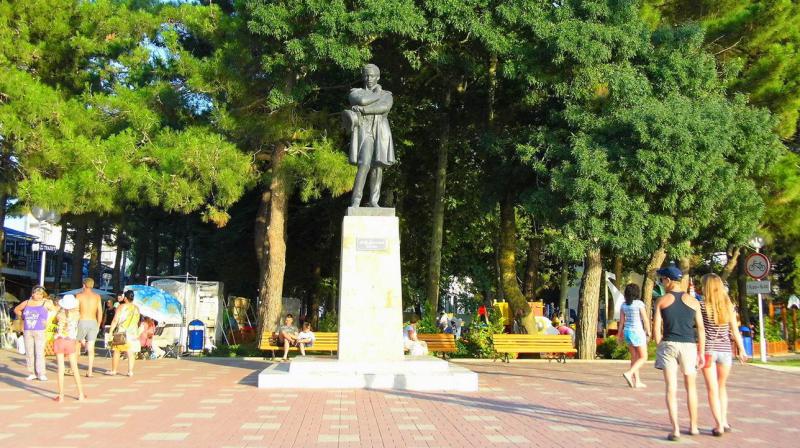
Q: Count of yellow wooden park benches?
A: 3